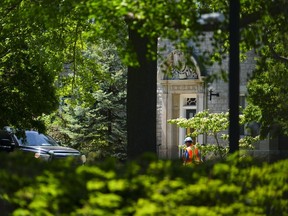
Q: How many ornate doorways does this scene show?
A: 1